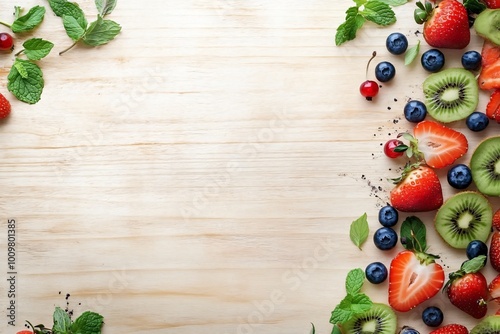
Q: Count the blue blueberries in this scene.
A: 13